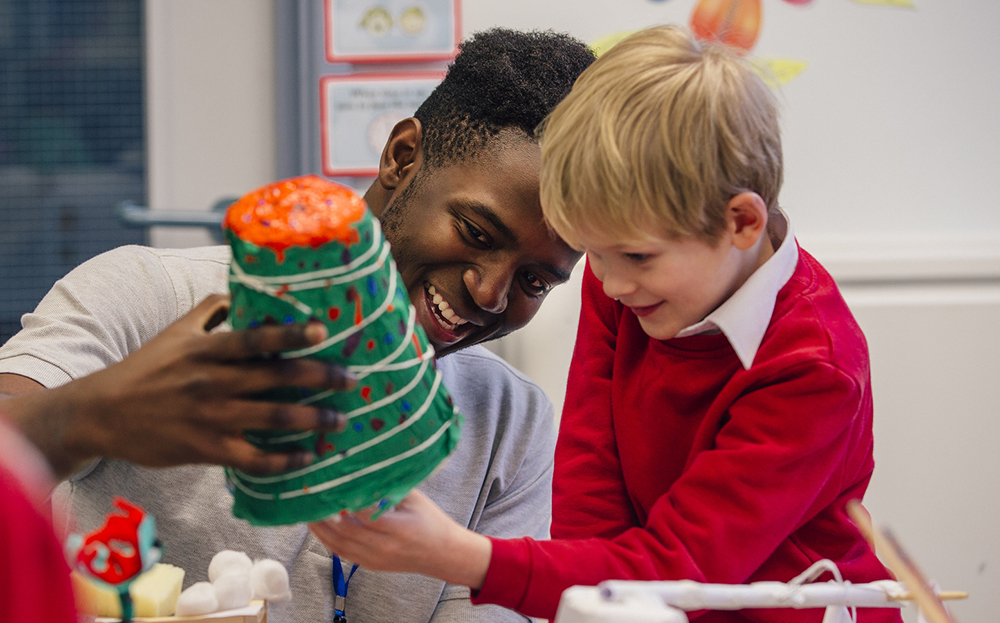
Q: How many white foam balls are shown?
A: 4